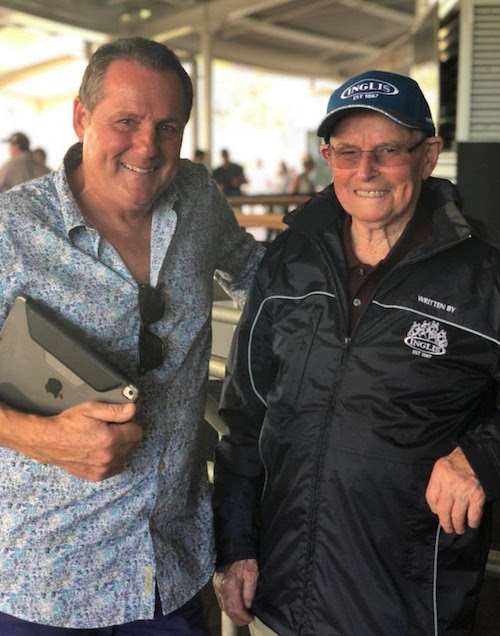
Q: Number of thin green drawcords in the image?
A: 0